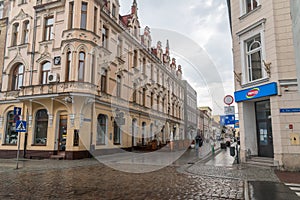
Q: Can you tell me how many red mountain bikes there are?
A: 0